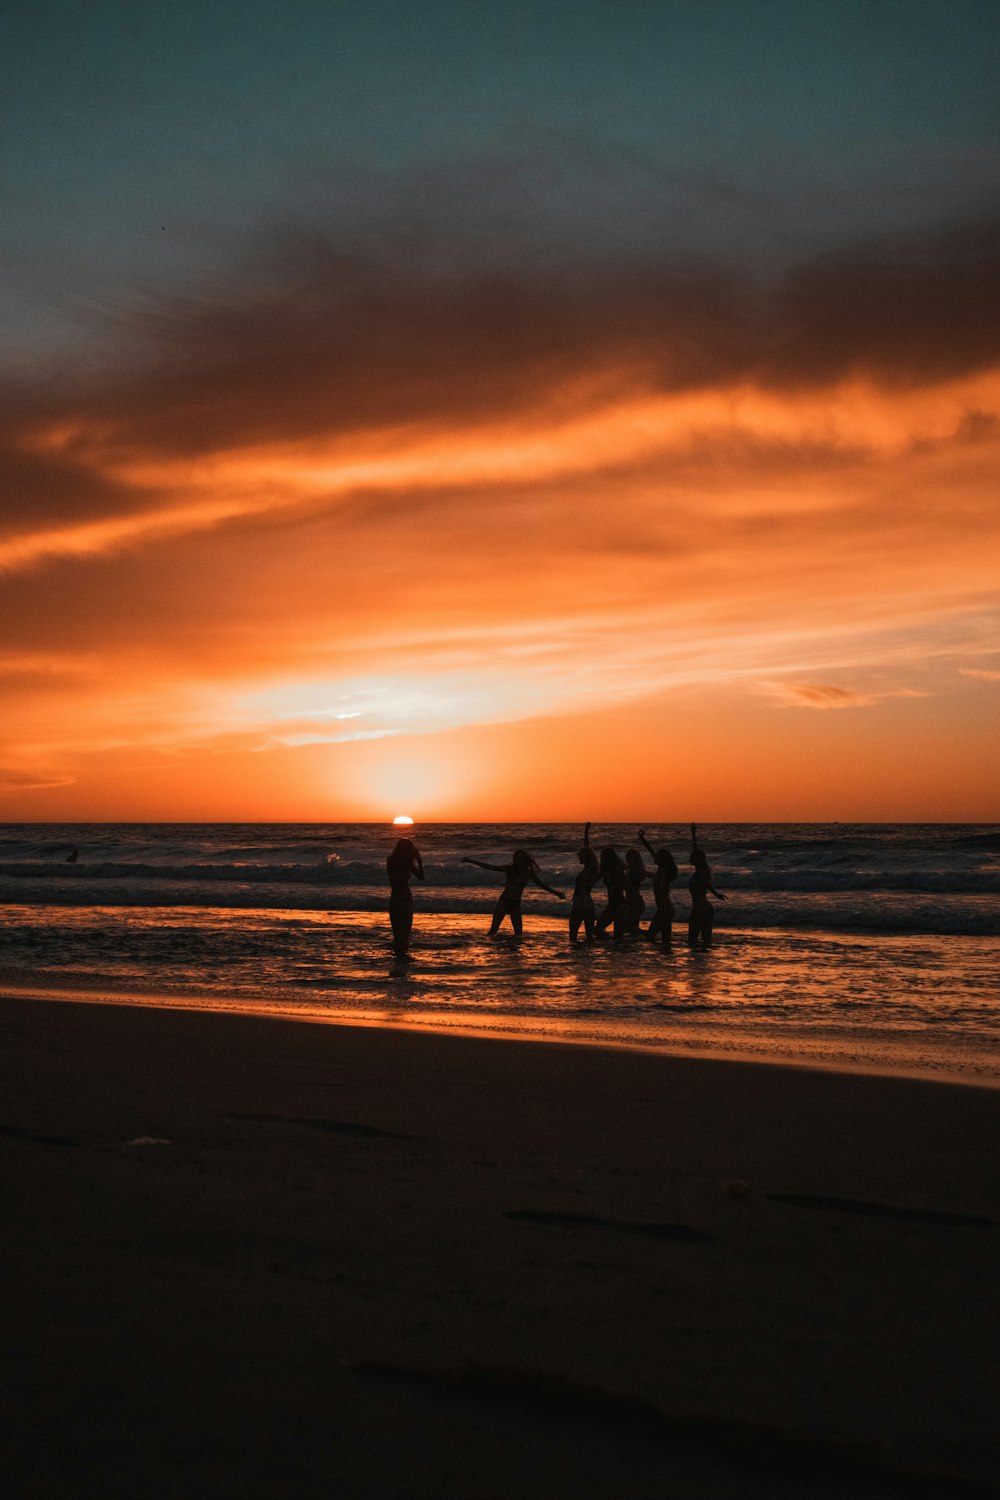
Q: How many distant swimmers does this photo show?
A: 1